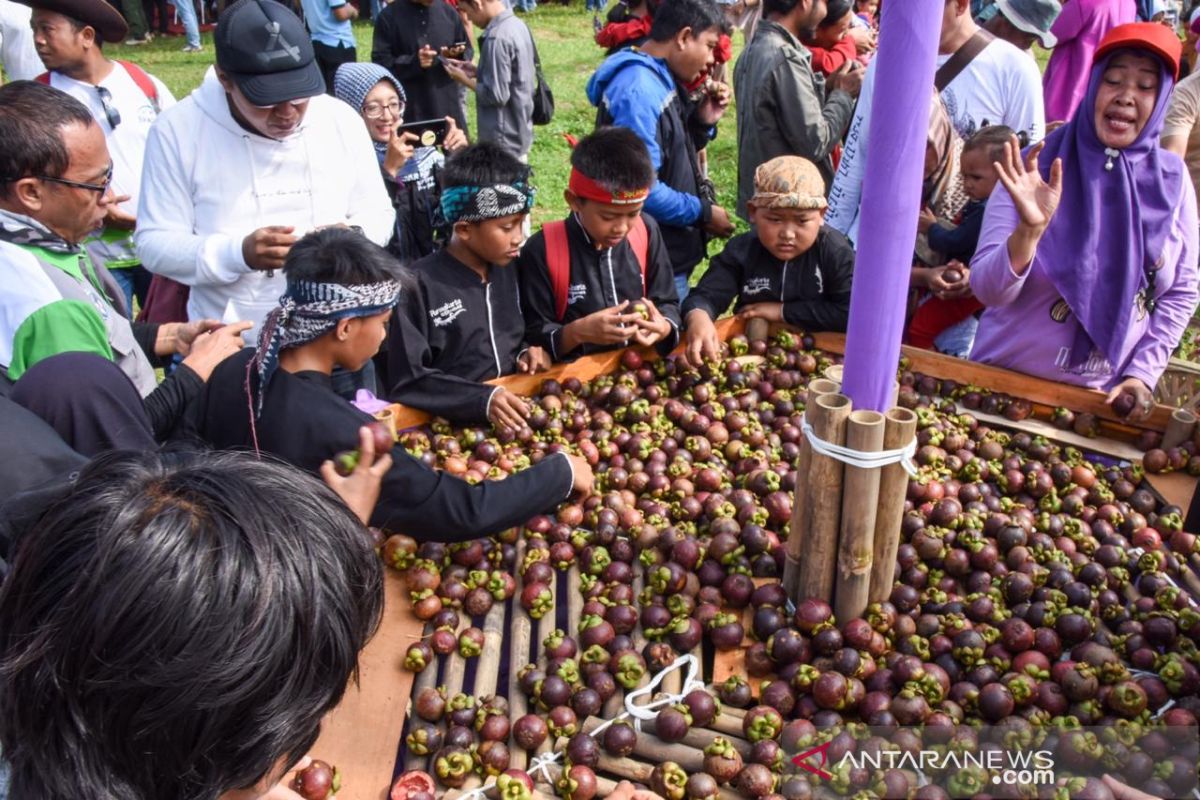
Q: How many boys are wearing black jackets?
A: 4